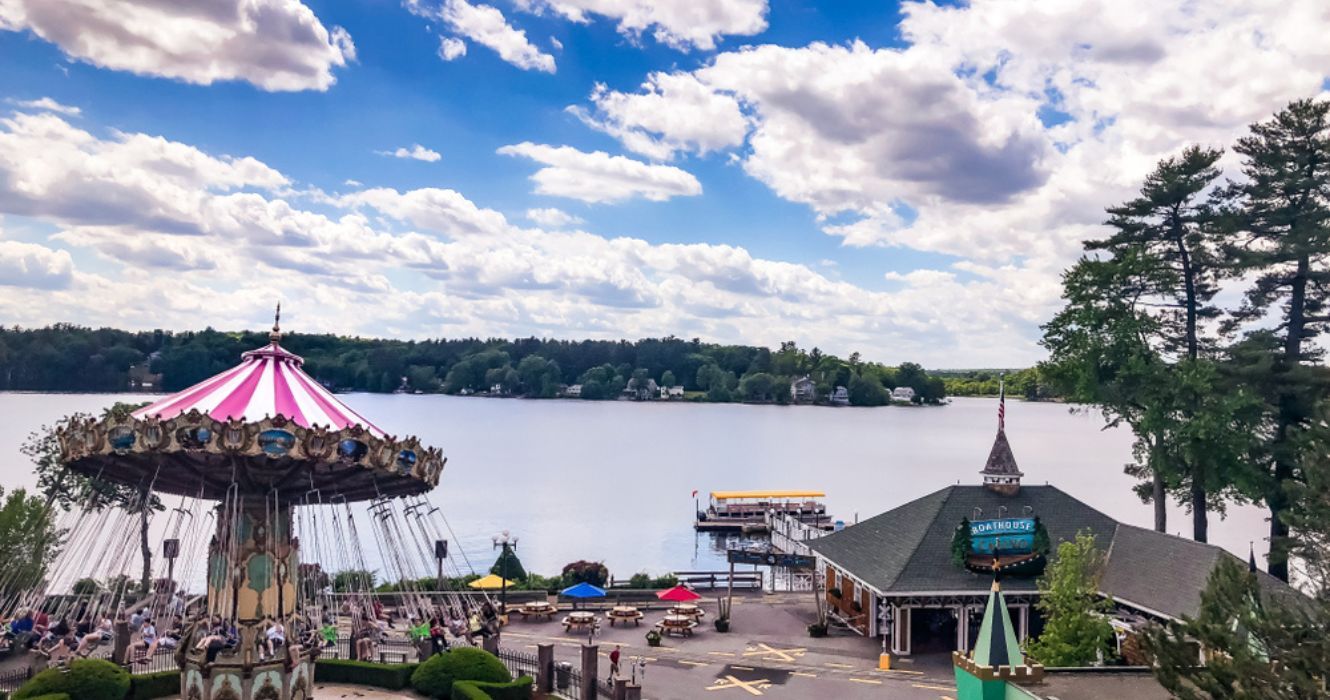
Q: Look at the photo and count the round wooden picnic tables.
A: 5